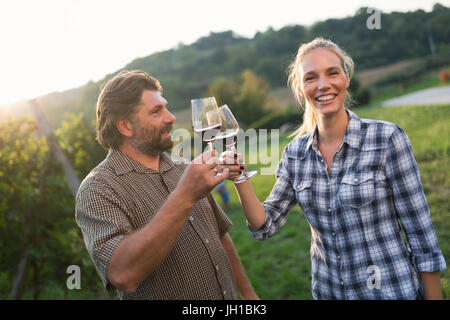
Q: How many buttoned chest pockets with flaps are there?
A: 2